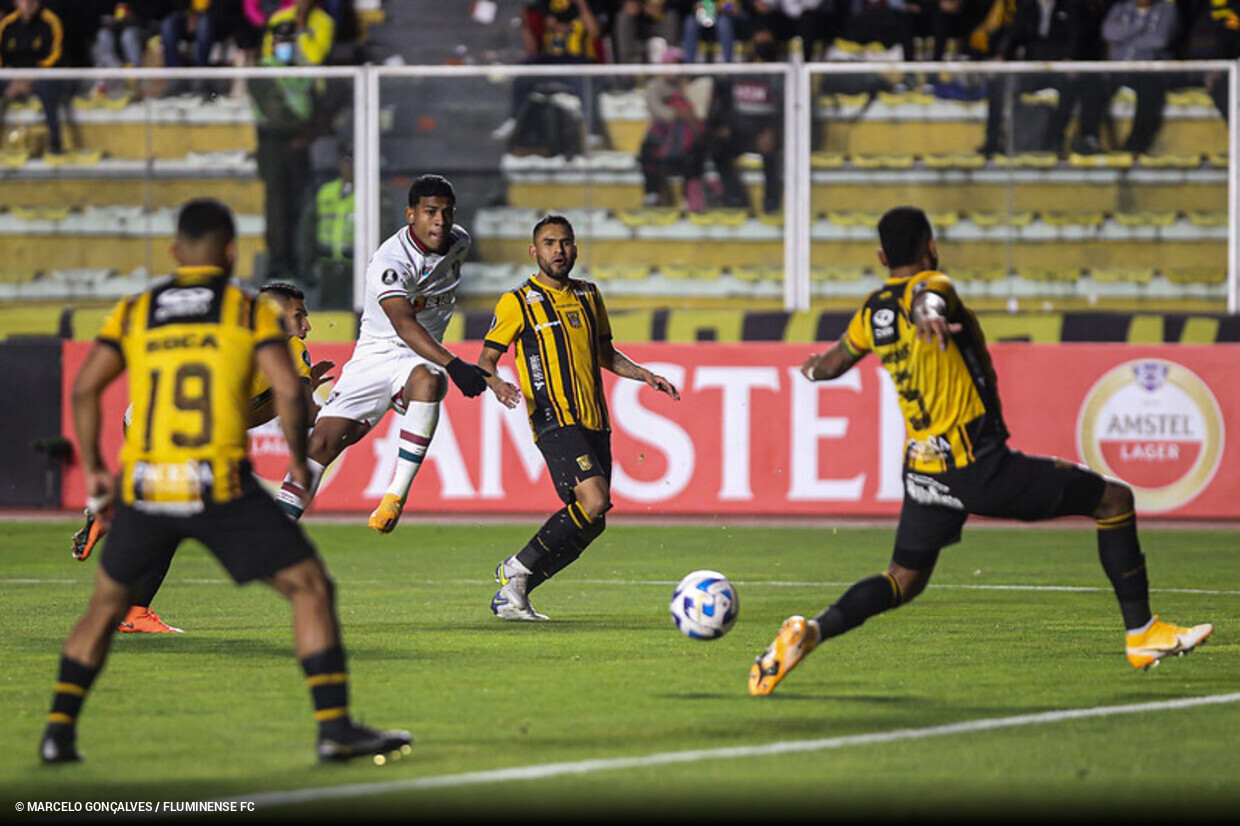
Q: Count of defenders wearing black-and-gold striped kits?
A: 4